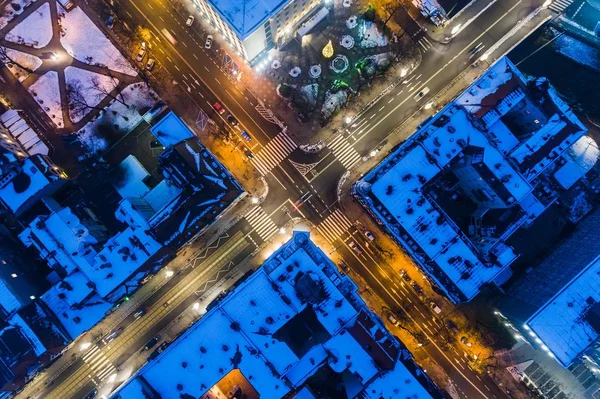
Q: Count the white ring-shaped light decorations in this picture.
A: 7